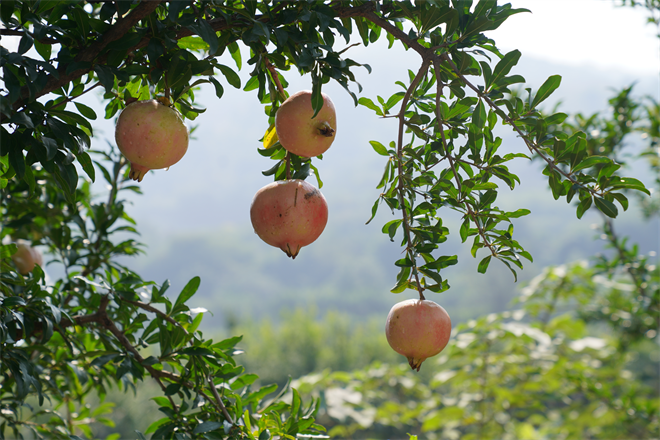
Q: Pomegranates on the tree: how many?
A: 5